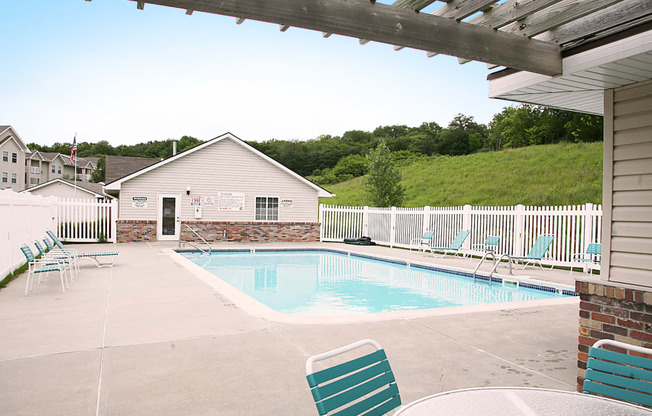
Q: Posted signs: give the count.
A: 5